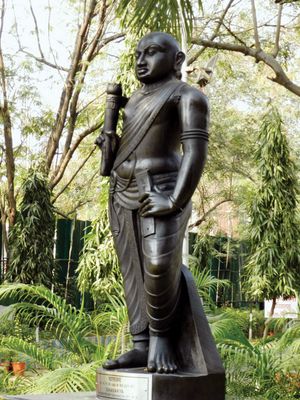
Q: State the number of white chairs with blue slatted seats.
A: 0